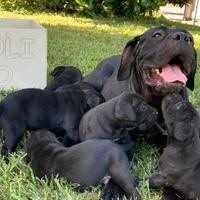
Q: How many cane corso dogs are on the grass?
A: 6